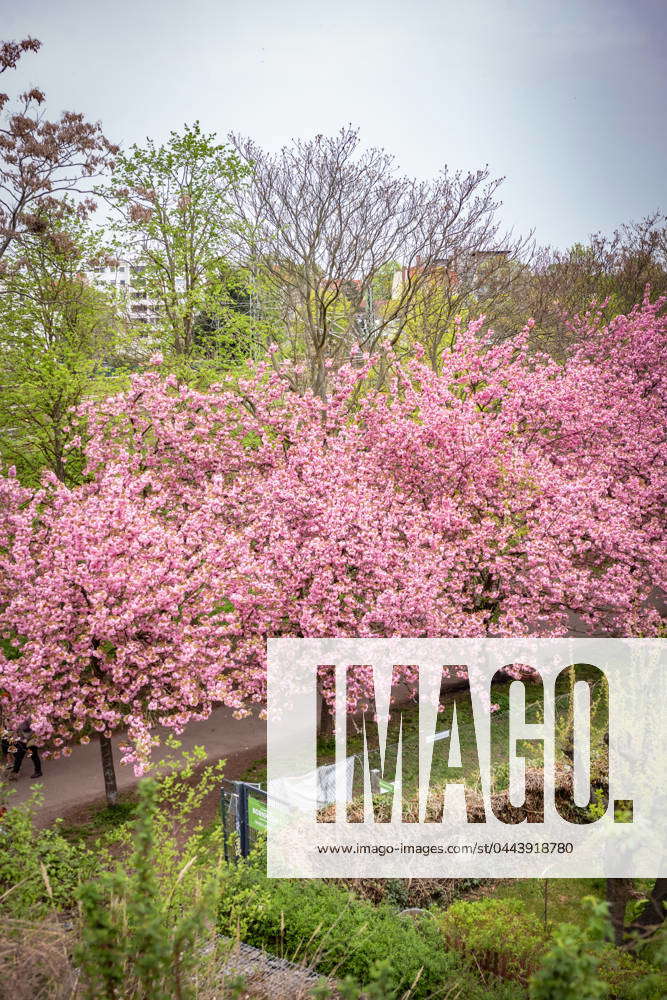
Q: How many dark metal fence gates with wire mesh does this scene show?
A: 1